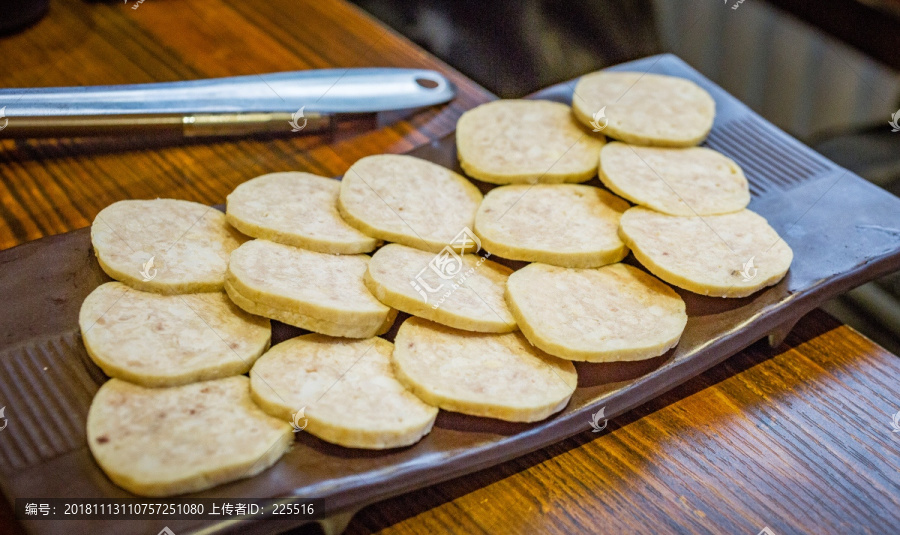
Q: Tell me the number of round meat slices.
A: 15